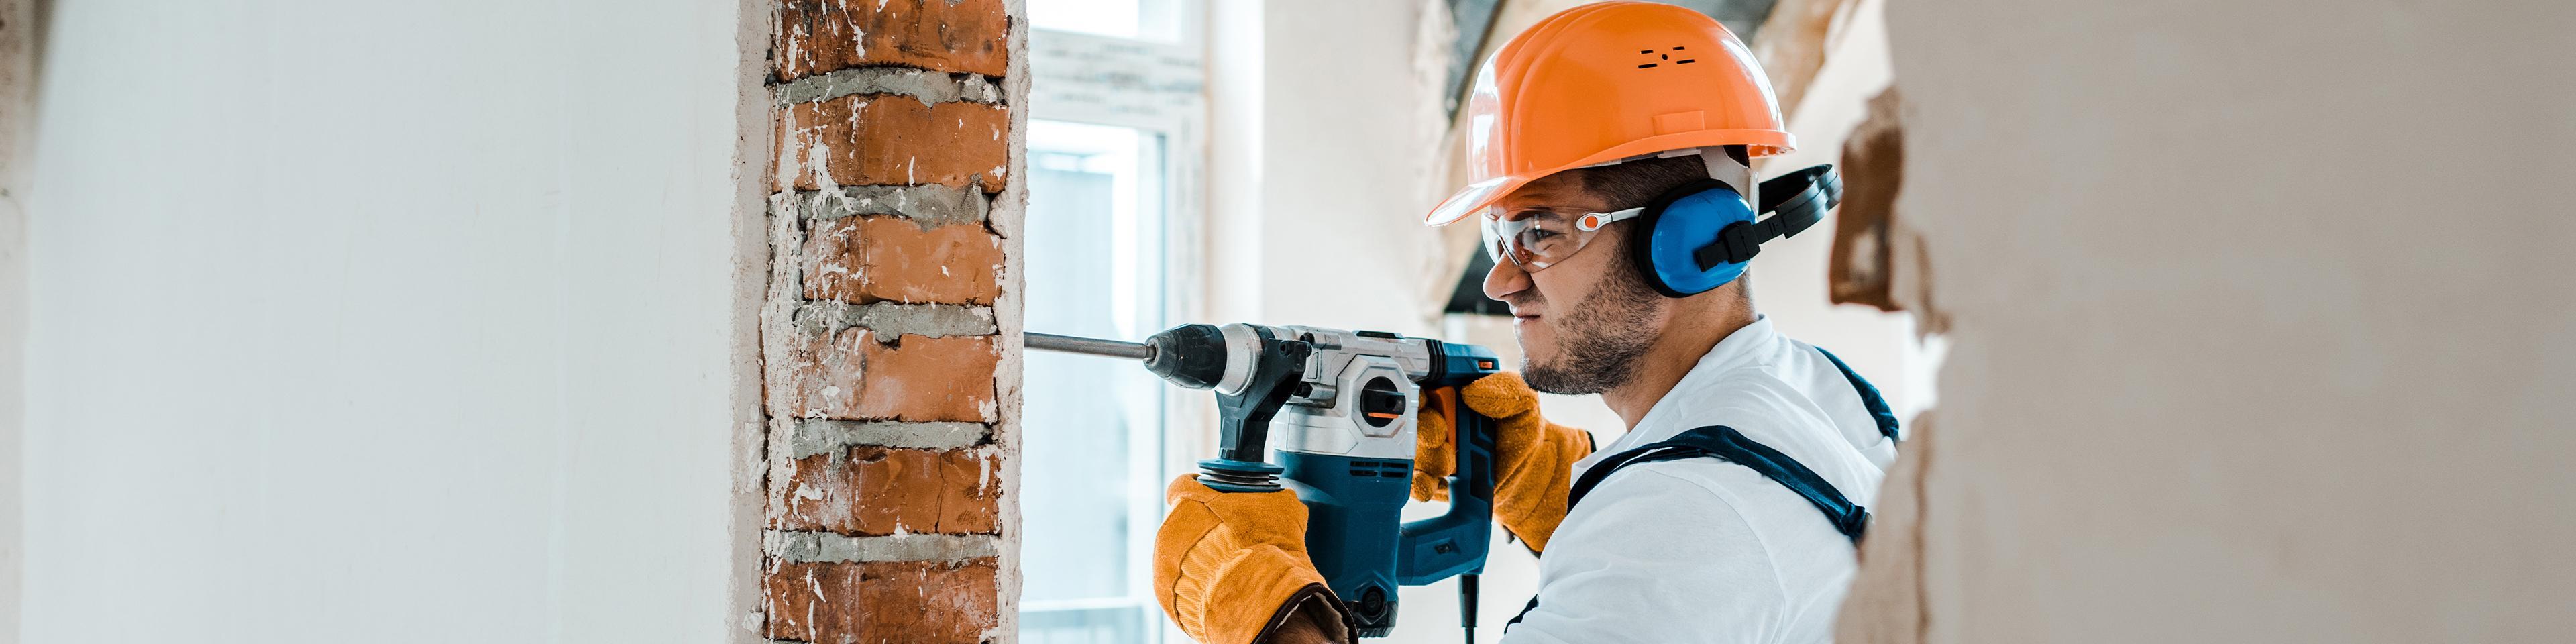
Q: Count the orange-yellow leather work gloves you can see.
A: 2